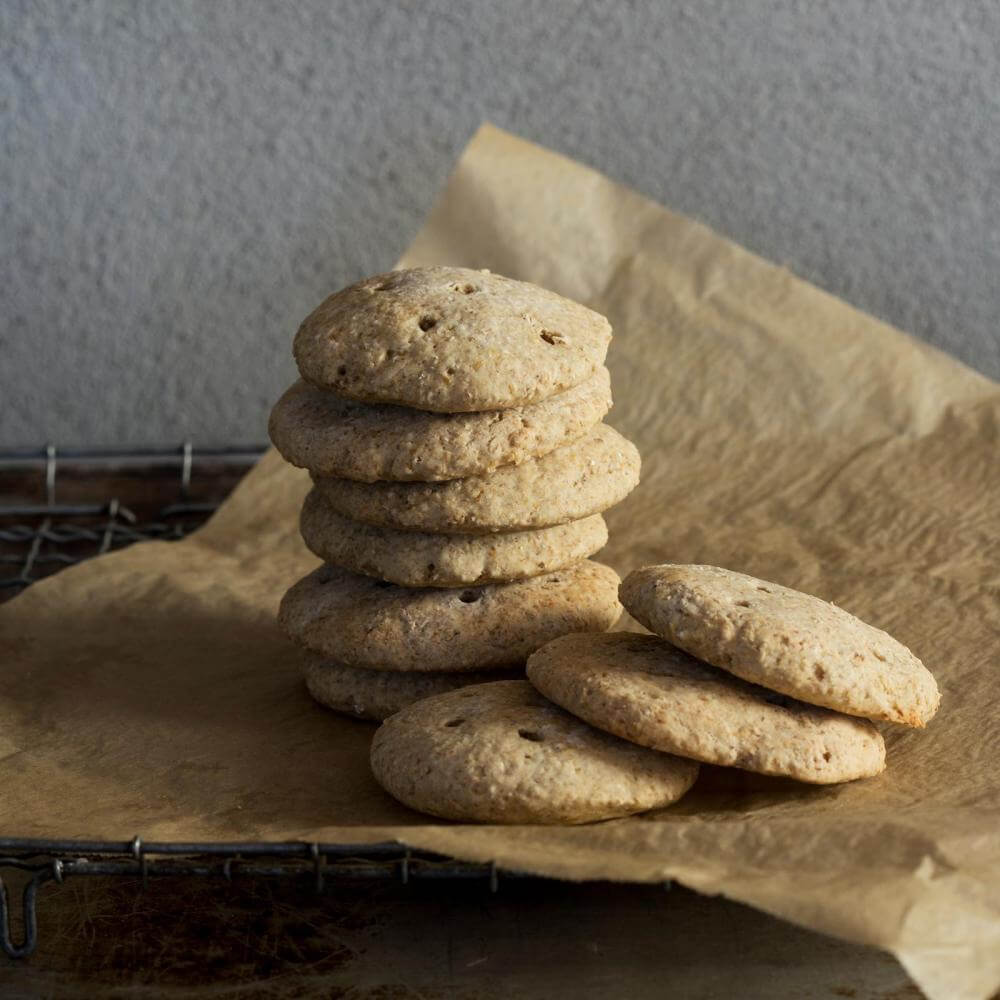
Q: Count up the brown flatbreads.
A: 9